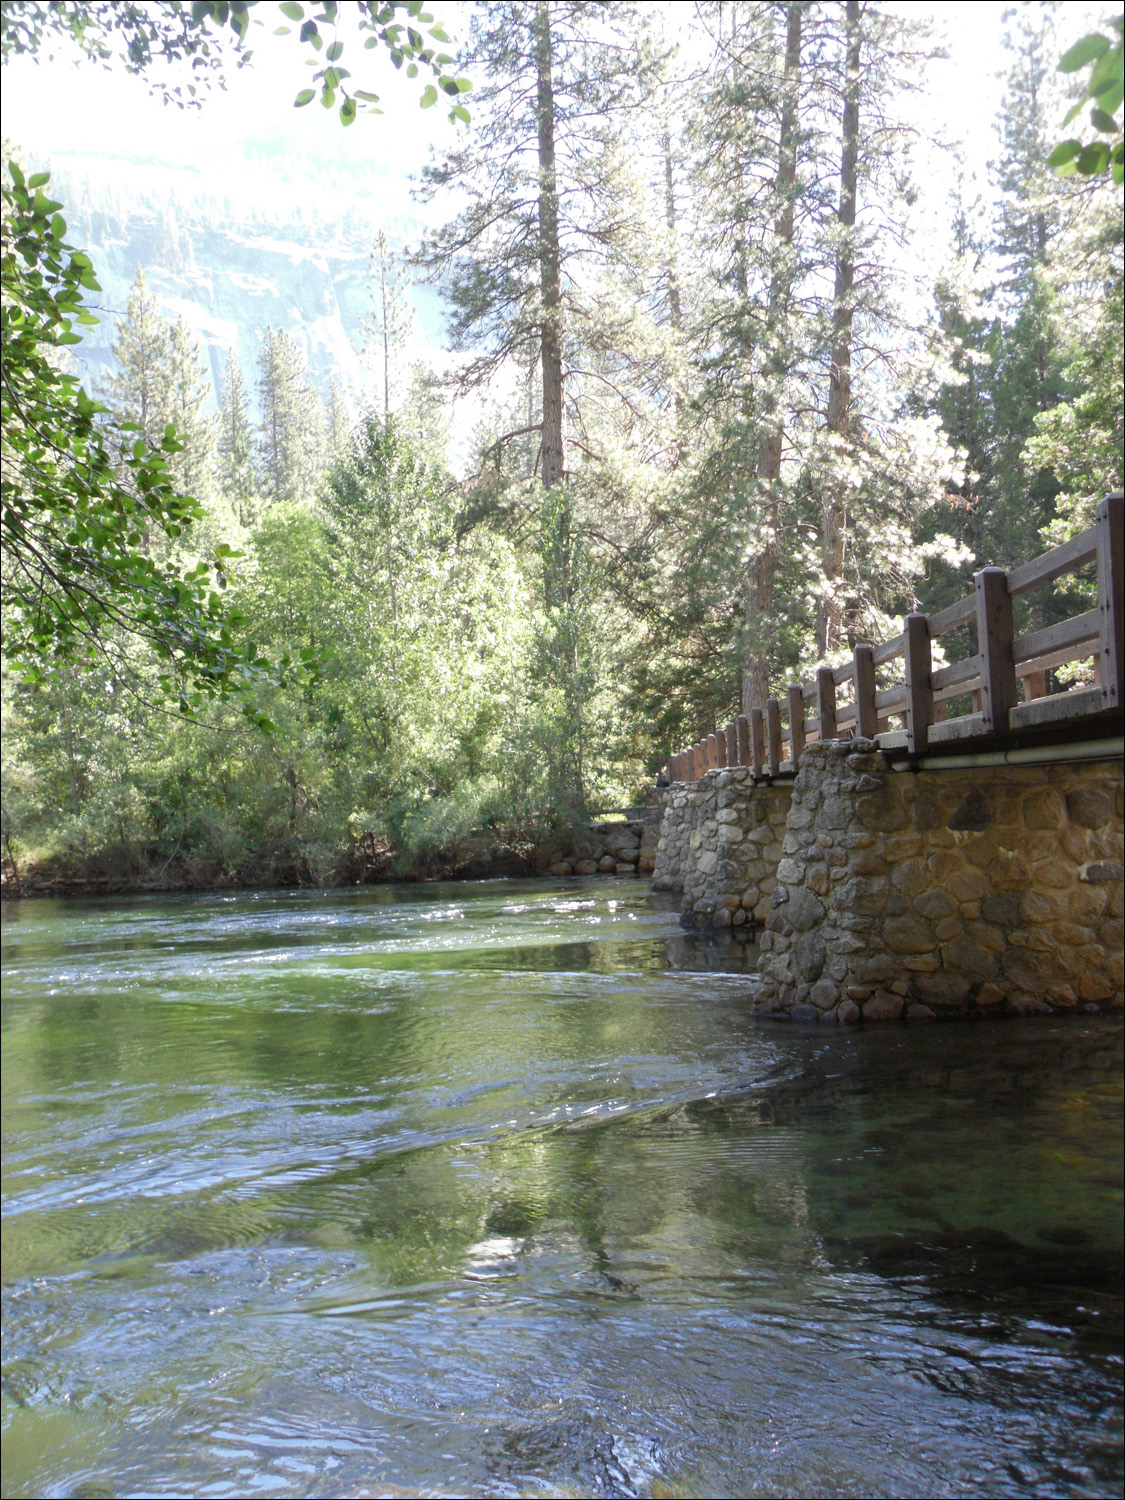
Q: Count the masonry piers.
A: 3